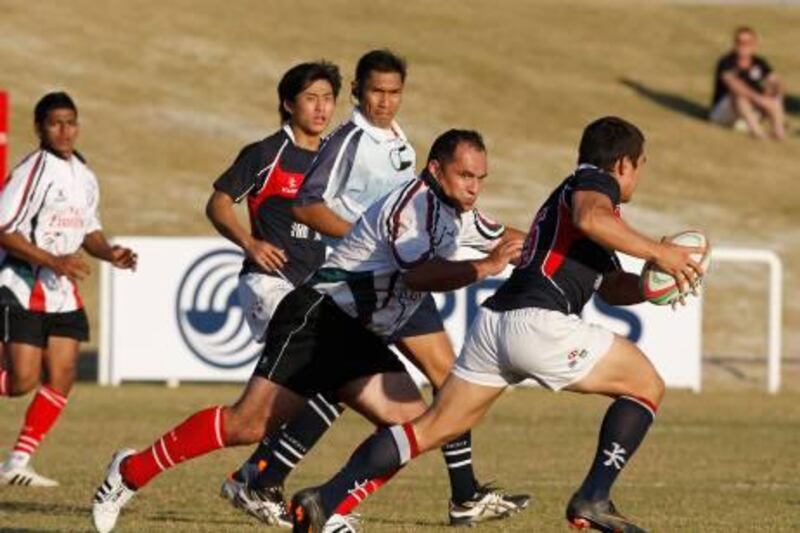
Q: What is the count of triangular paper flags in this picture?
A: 0